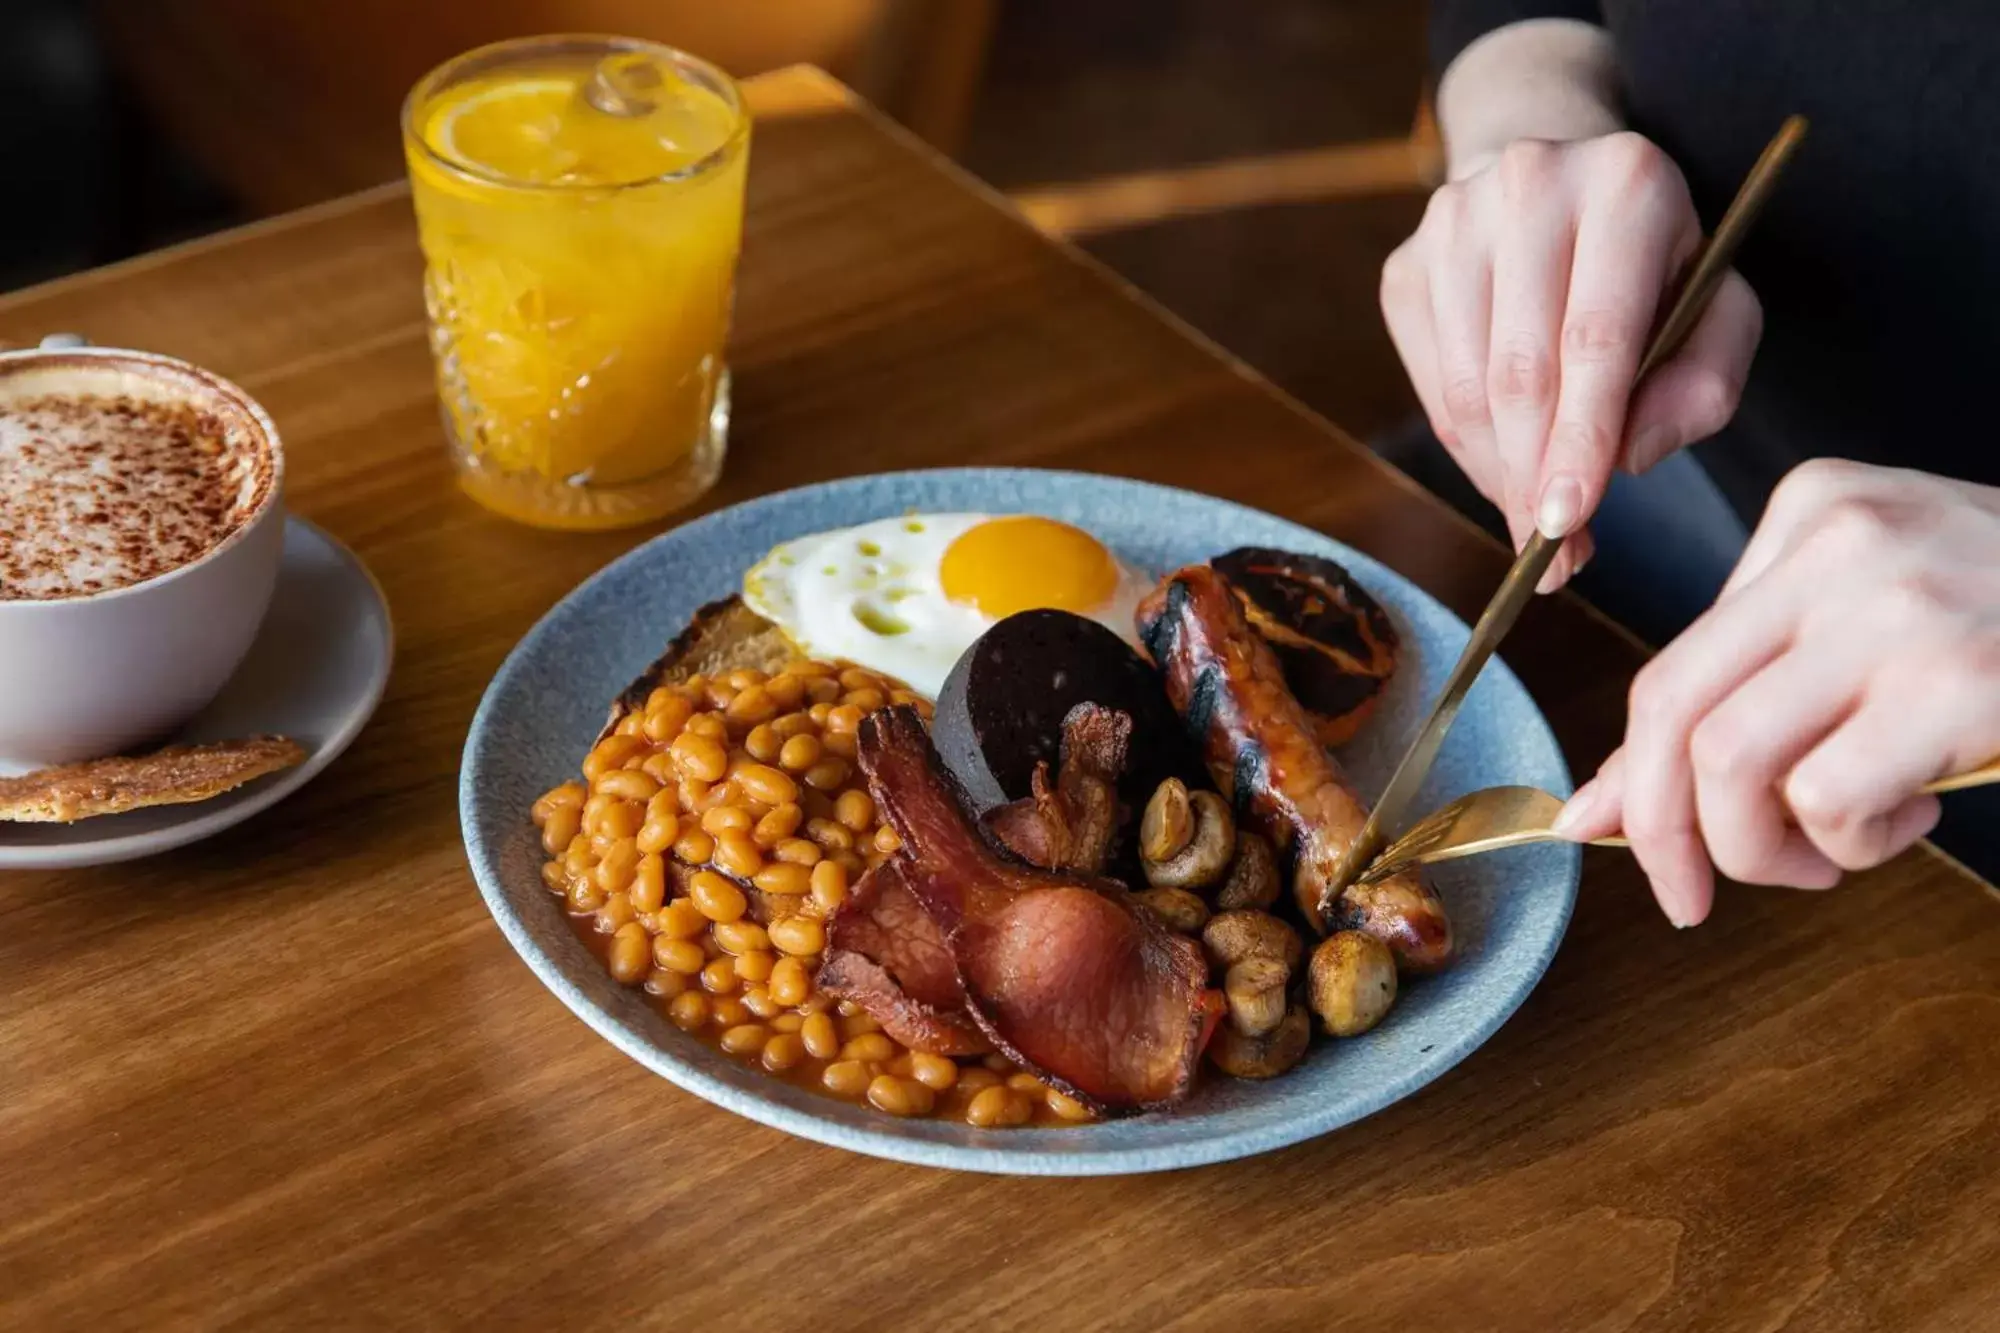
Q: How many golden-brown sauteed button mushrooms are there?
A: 6